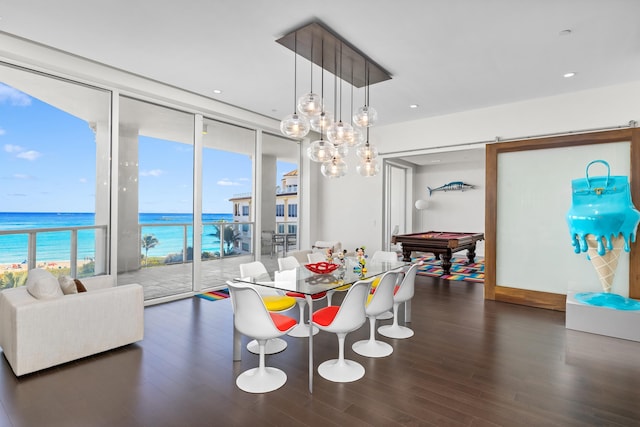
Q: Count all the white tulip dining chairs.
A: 8